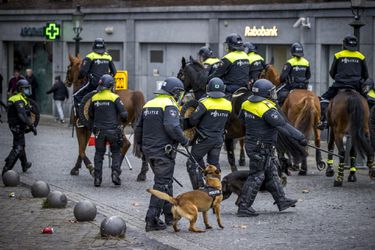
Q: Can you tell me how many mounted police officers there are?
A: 6